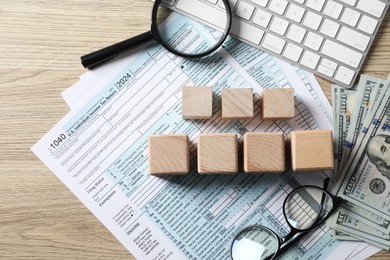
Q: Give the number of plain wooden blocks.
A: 7